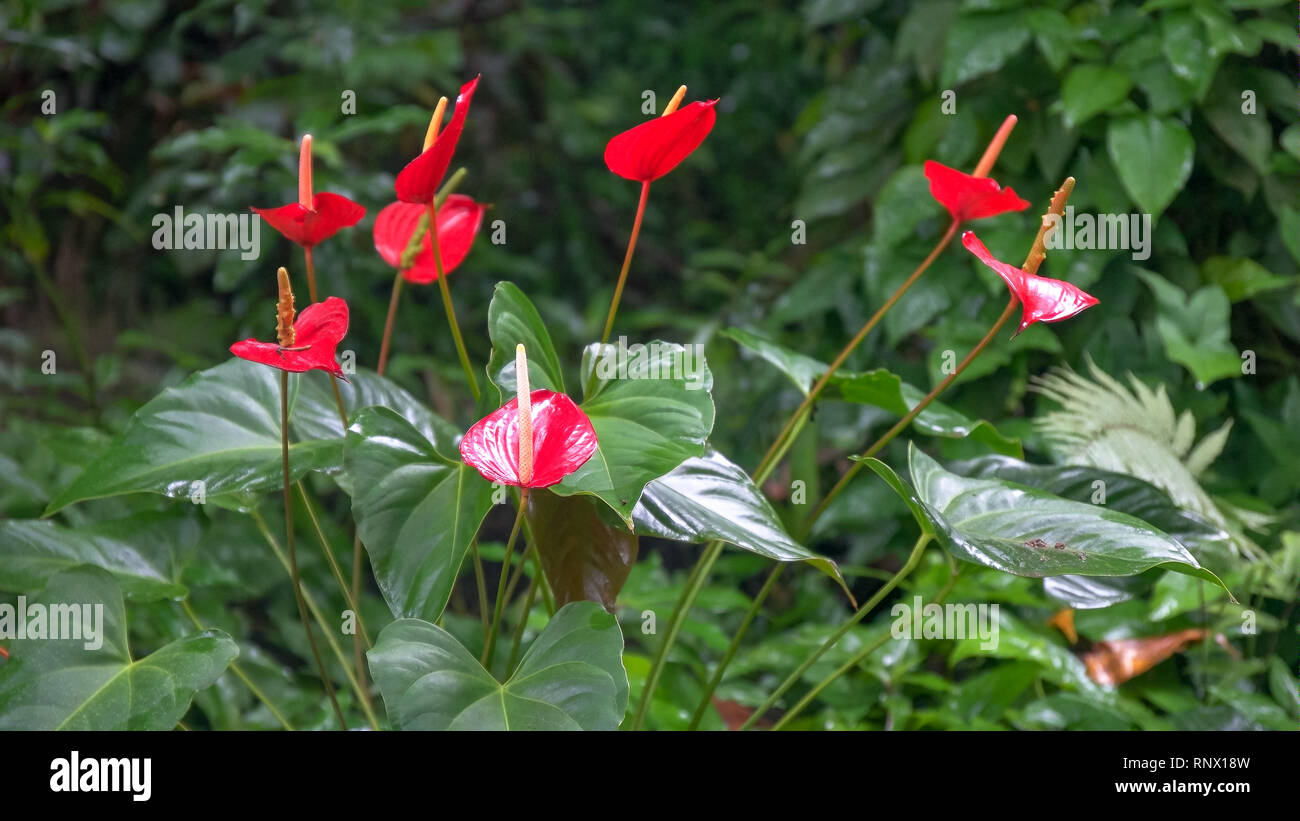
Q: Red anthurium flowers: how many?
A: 8